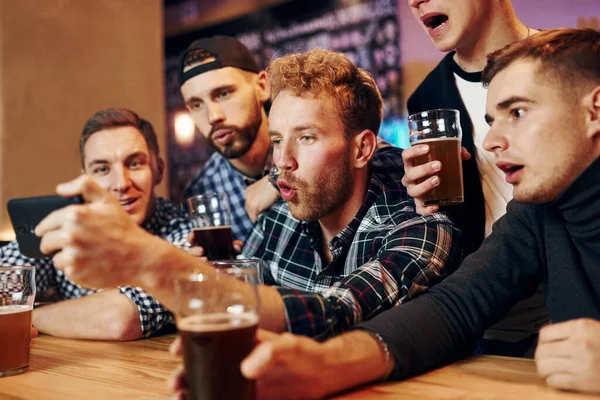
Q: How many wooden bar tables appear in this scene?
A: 1